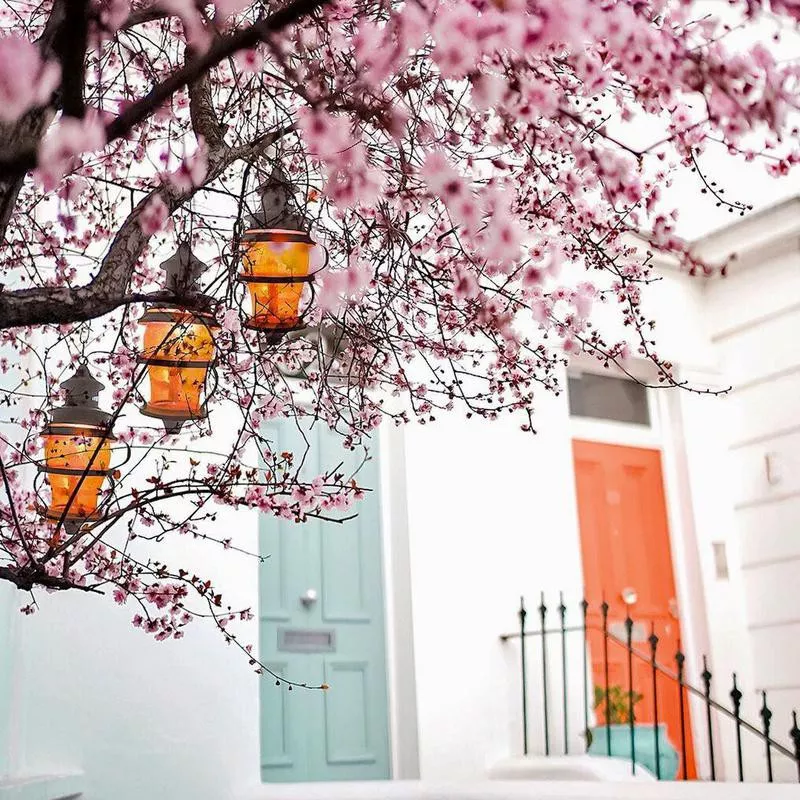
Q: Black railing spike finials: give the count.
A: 12